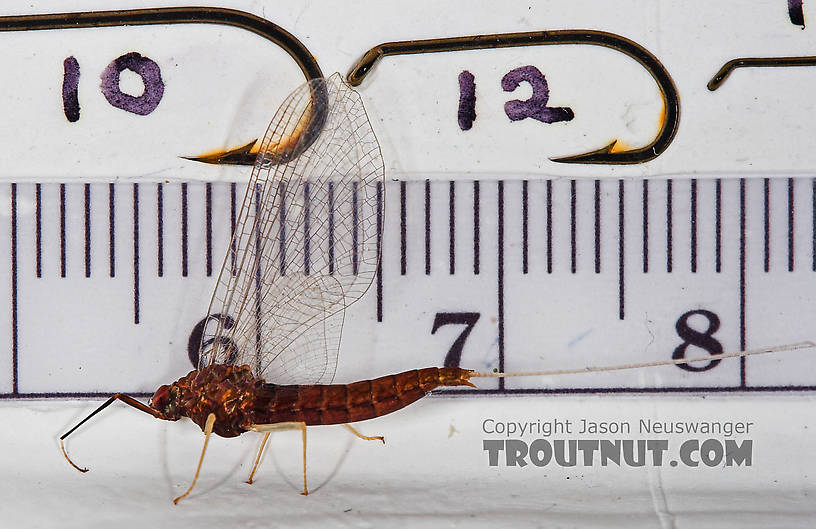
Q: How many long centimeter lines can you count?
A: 4